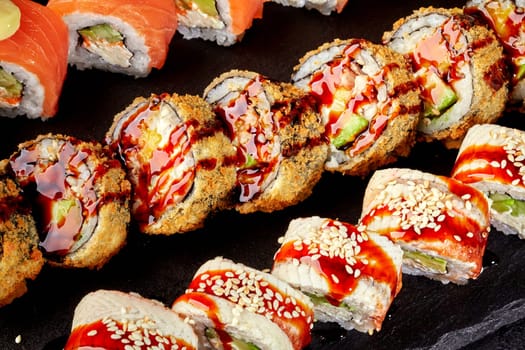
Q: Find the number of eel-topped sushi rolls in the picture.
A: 5